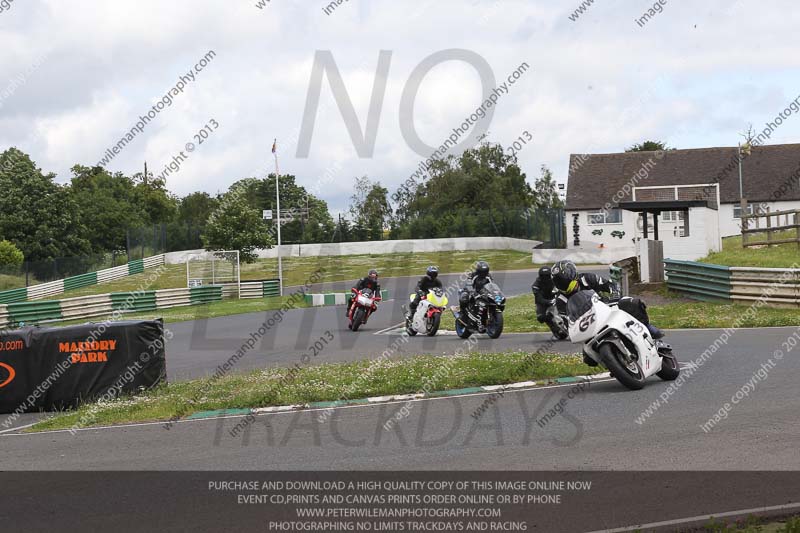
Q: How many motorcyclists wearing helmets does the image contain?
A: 5